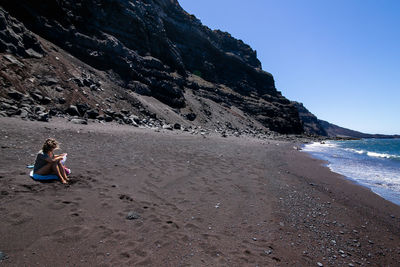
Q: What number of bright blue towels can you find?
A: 1